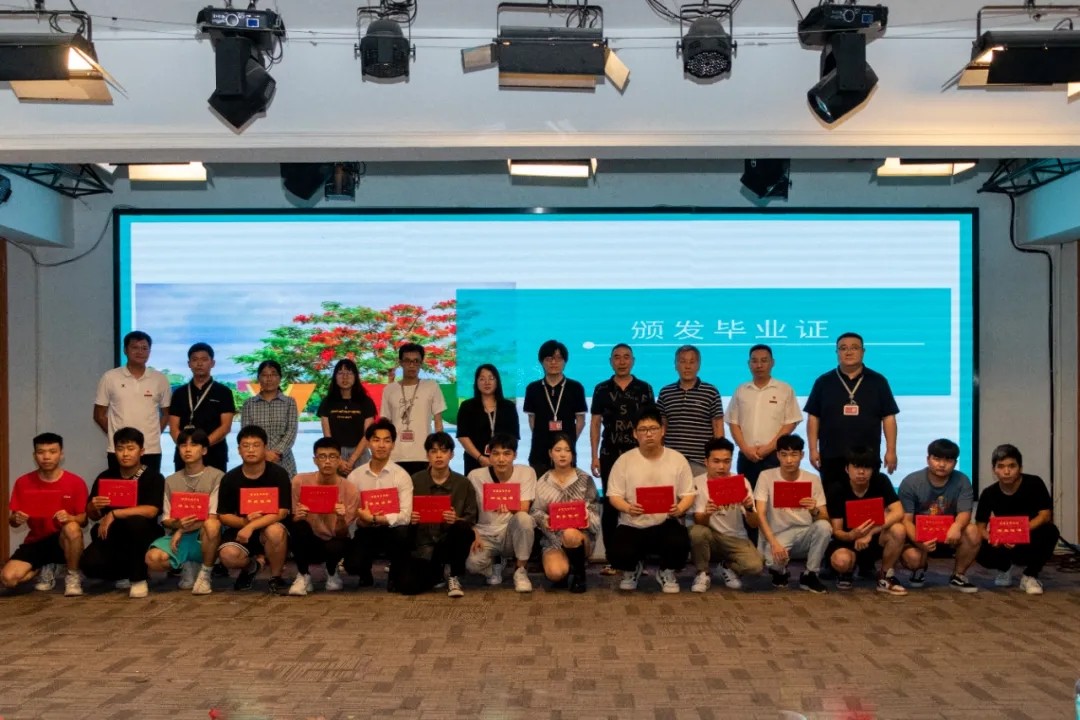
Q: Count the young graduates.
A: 15